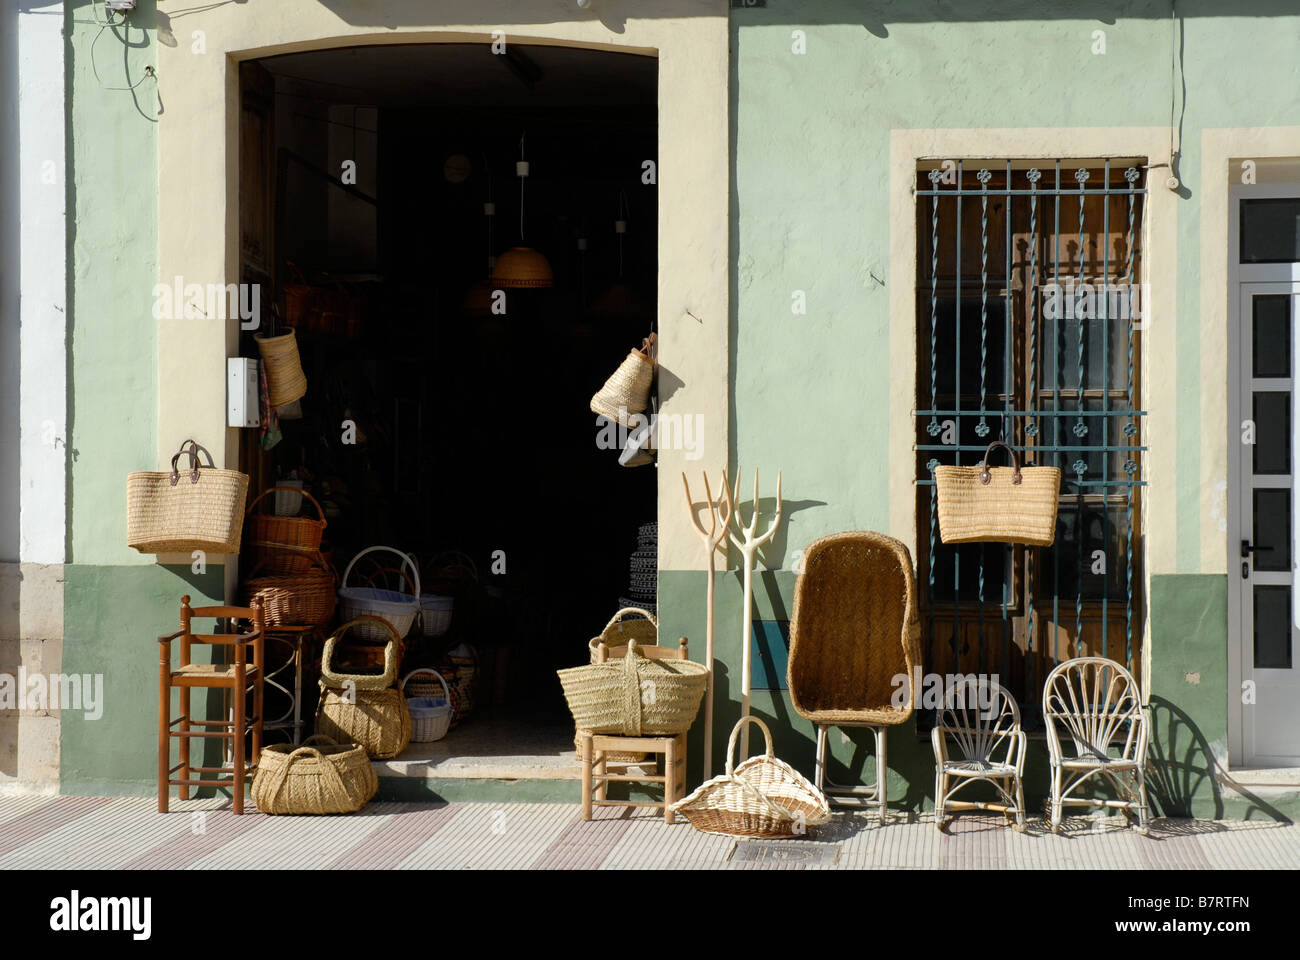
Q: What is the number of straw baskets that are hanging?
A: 4